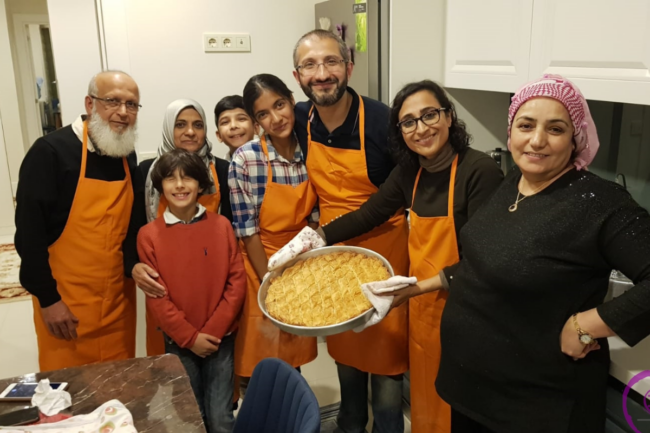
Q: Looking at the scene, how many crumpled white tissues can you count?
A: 1